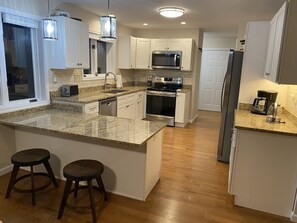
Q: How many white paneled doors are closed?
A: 1